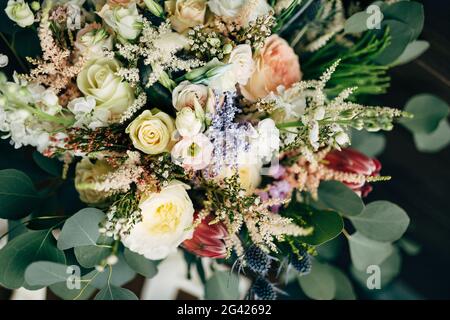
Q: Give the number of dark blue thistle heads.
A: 3